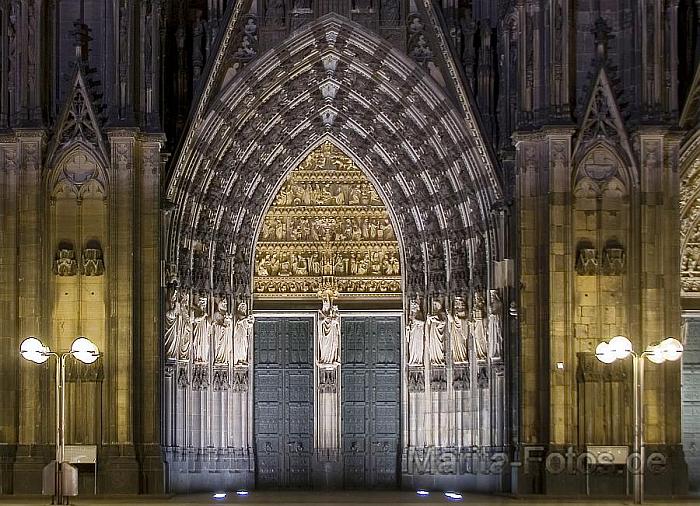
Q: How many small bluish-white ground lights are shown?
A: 4